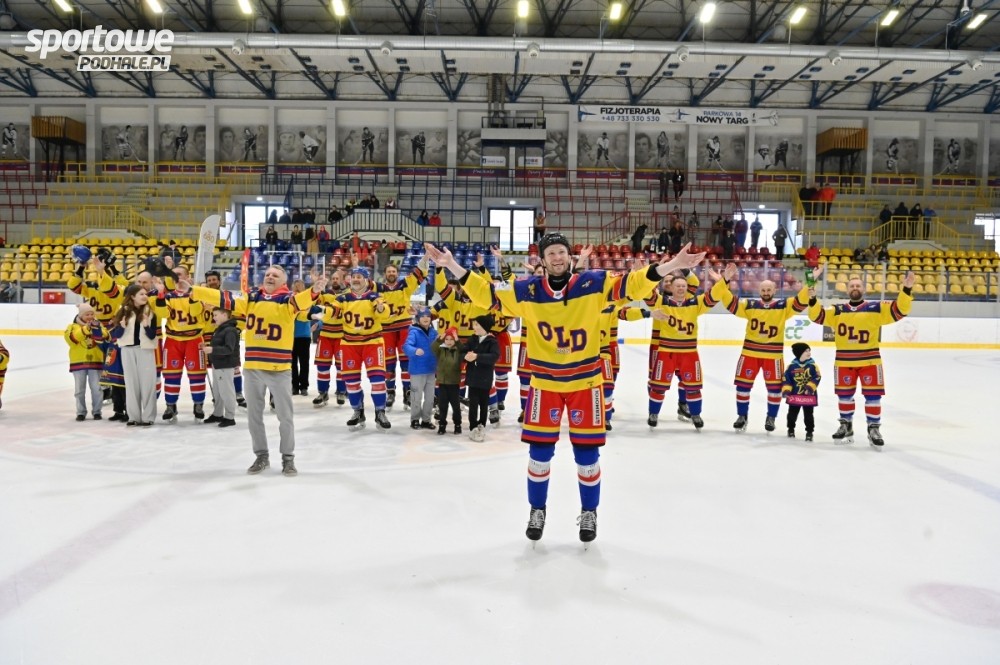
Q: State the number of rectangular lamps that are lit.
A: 10